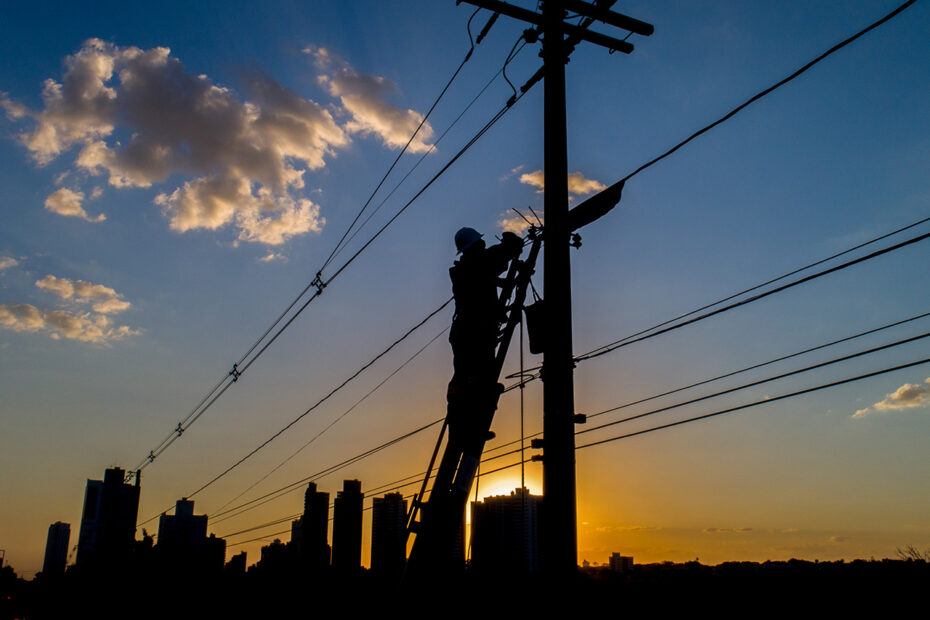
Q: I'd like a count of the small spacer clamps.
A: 4